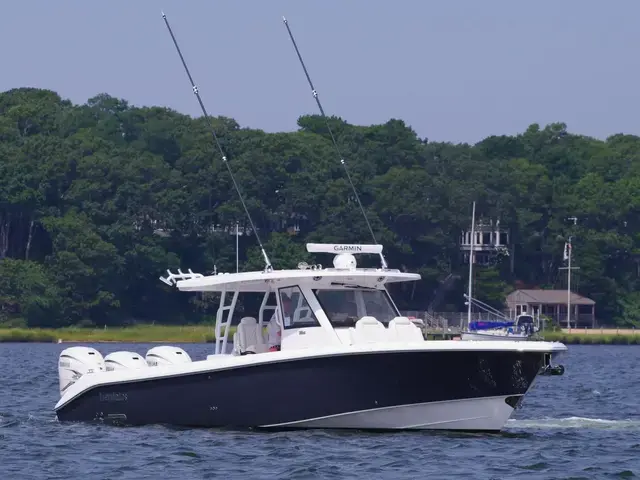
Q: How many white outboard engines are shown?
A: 3